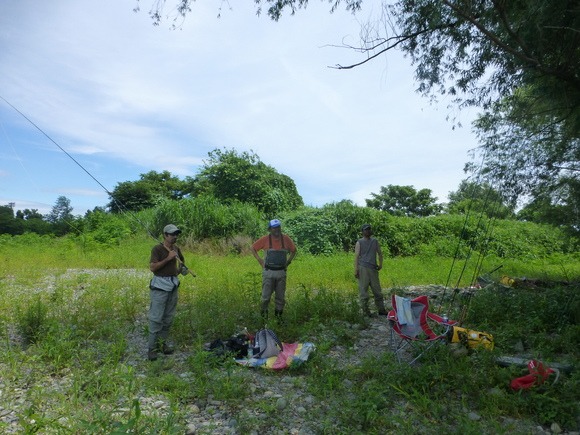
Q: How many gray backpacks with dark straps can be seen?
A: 1